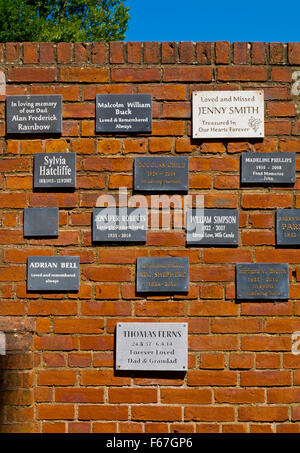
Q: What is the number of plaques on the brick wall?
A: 14